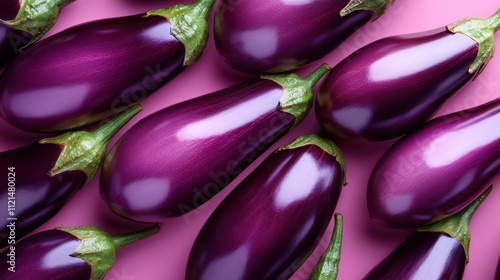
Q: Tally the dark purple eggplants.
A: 10